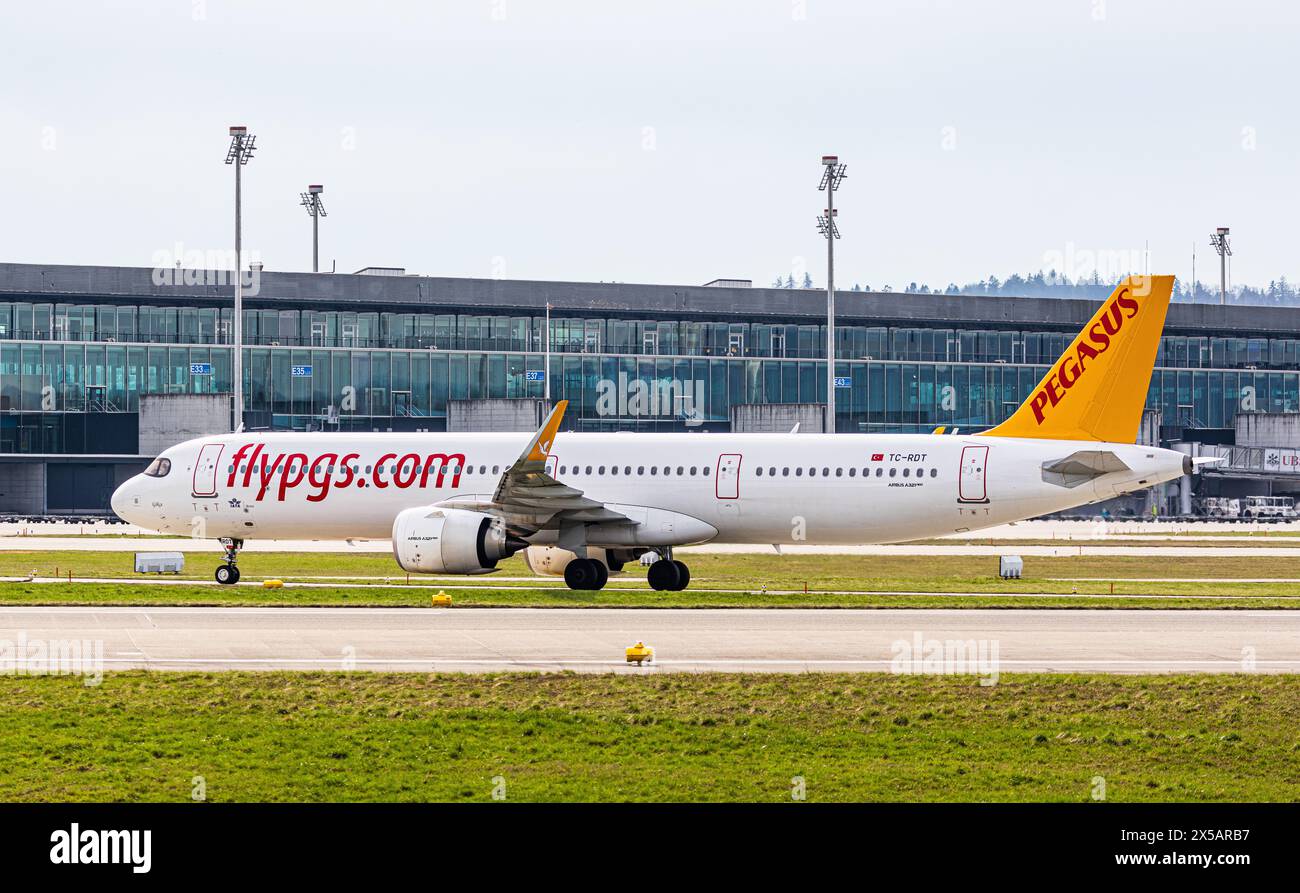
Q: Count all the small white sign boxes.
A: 2